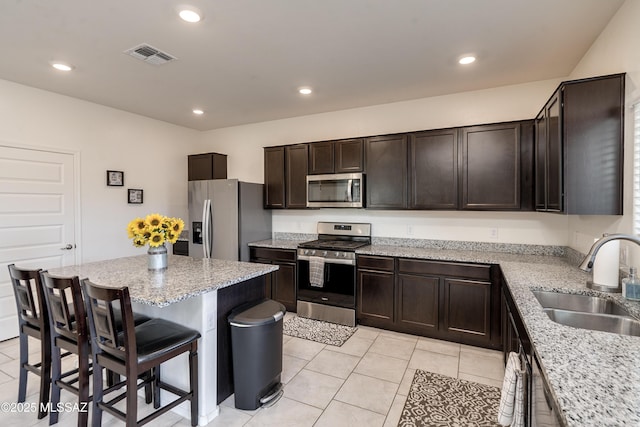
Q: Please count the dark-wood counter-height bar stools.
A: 3